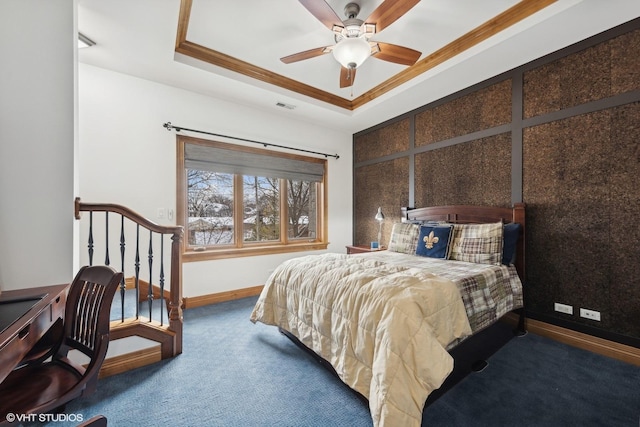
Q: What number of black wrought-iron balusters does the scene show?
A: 6